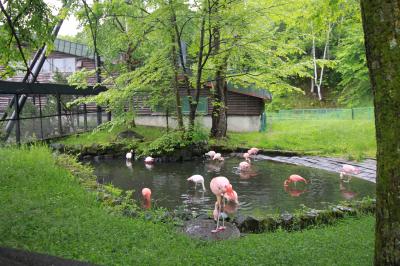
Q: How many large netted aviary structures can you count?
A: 1